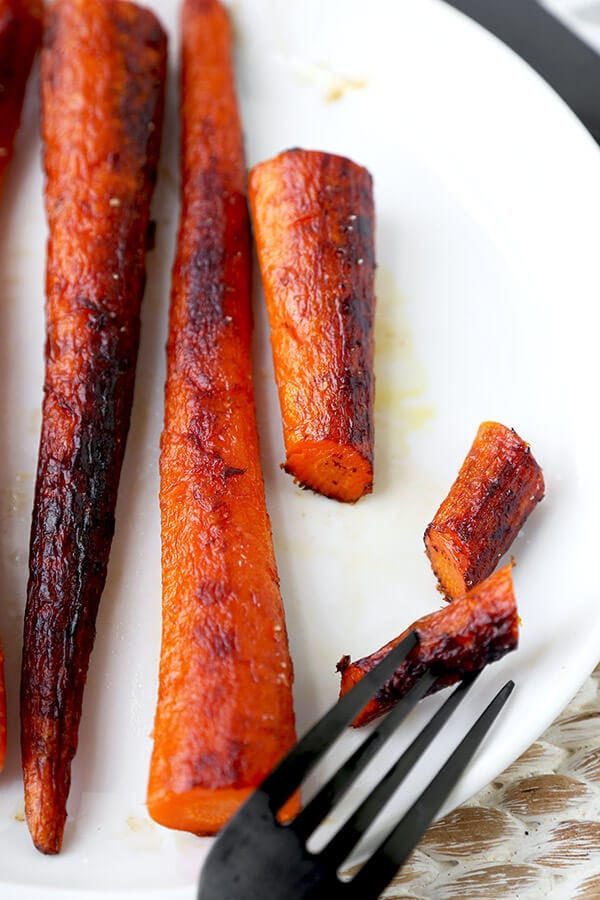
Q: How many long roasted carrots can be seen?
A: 2